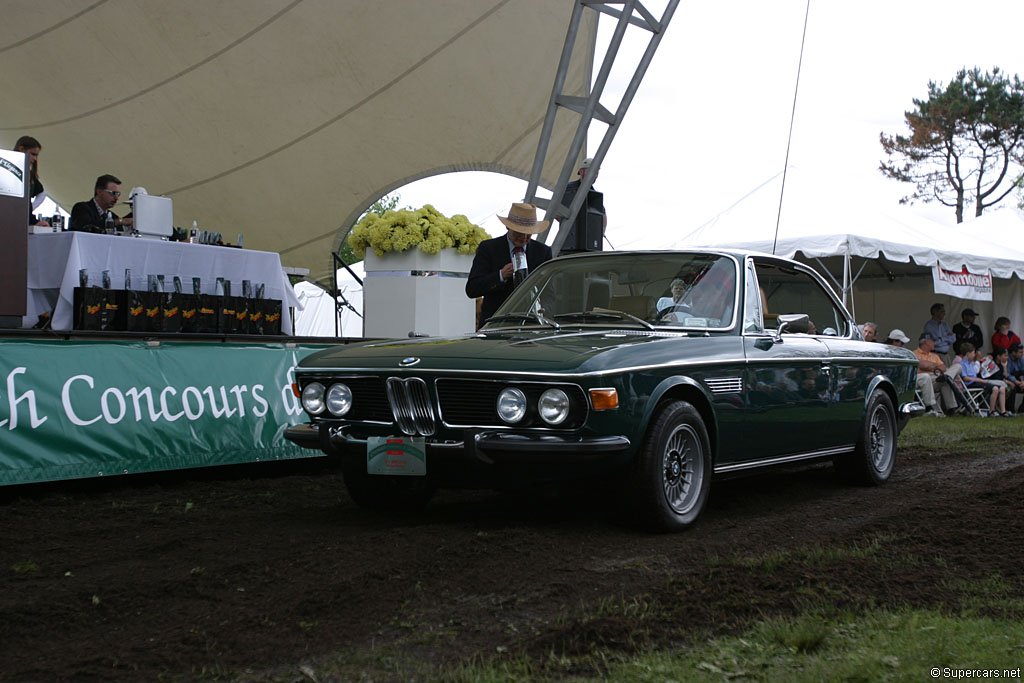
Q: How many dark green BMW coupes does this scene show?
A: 1